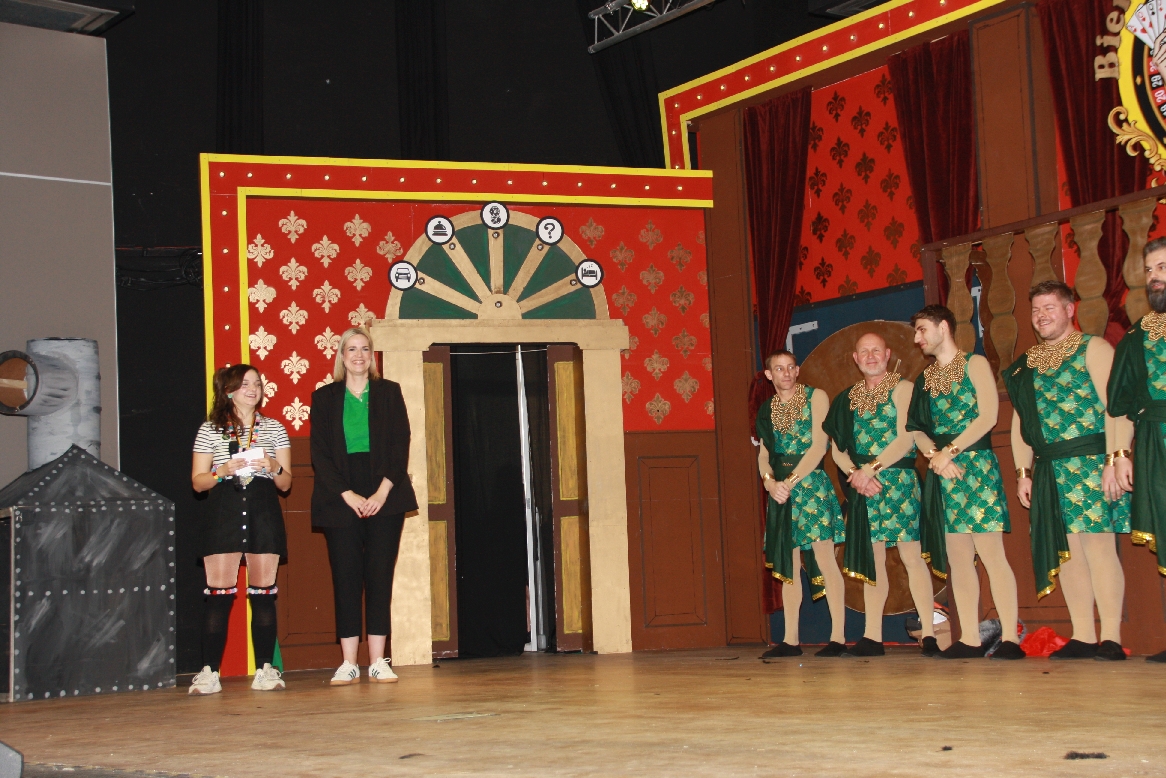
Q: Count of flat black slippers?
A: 9